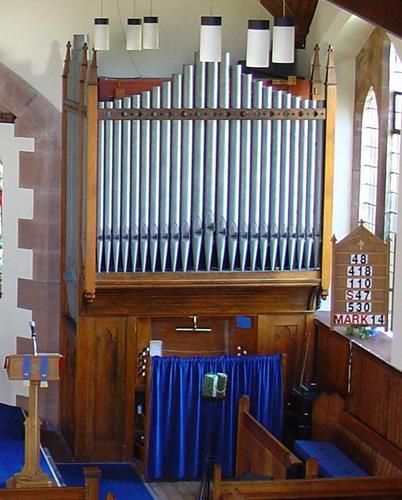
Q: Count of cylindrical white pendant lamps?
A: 6